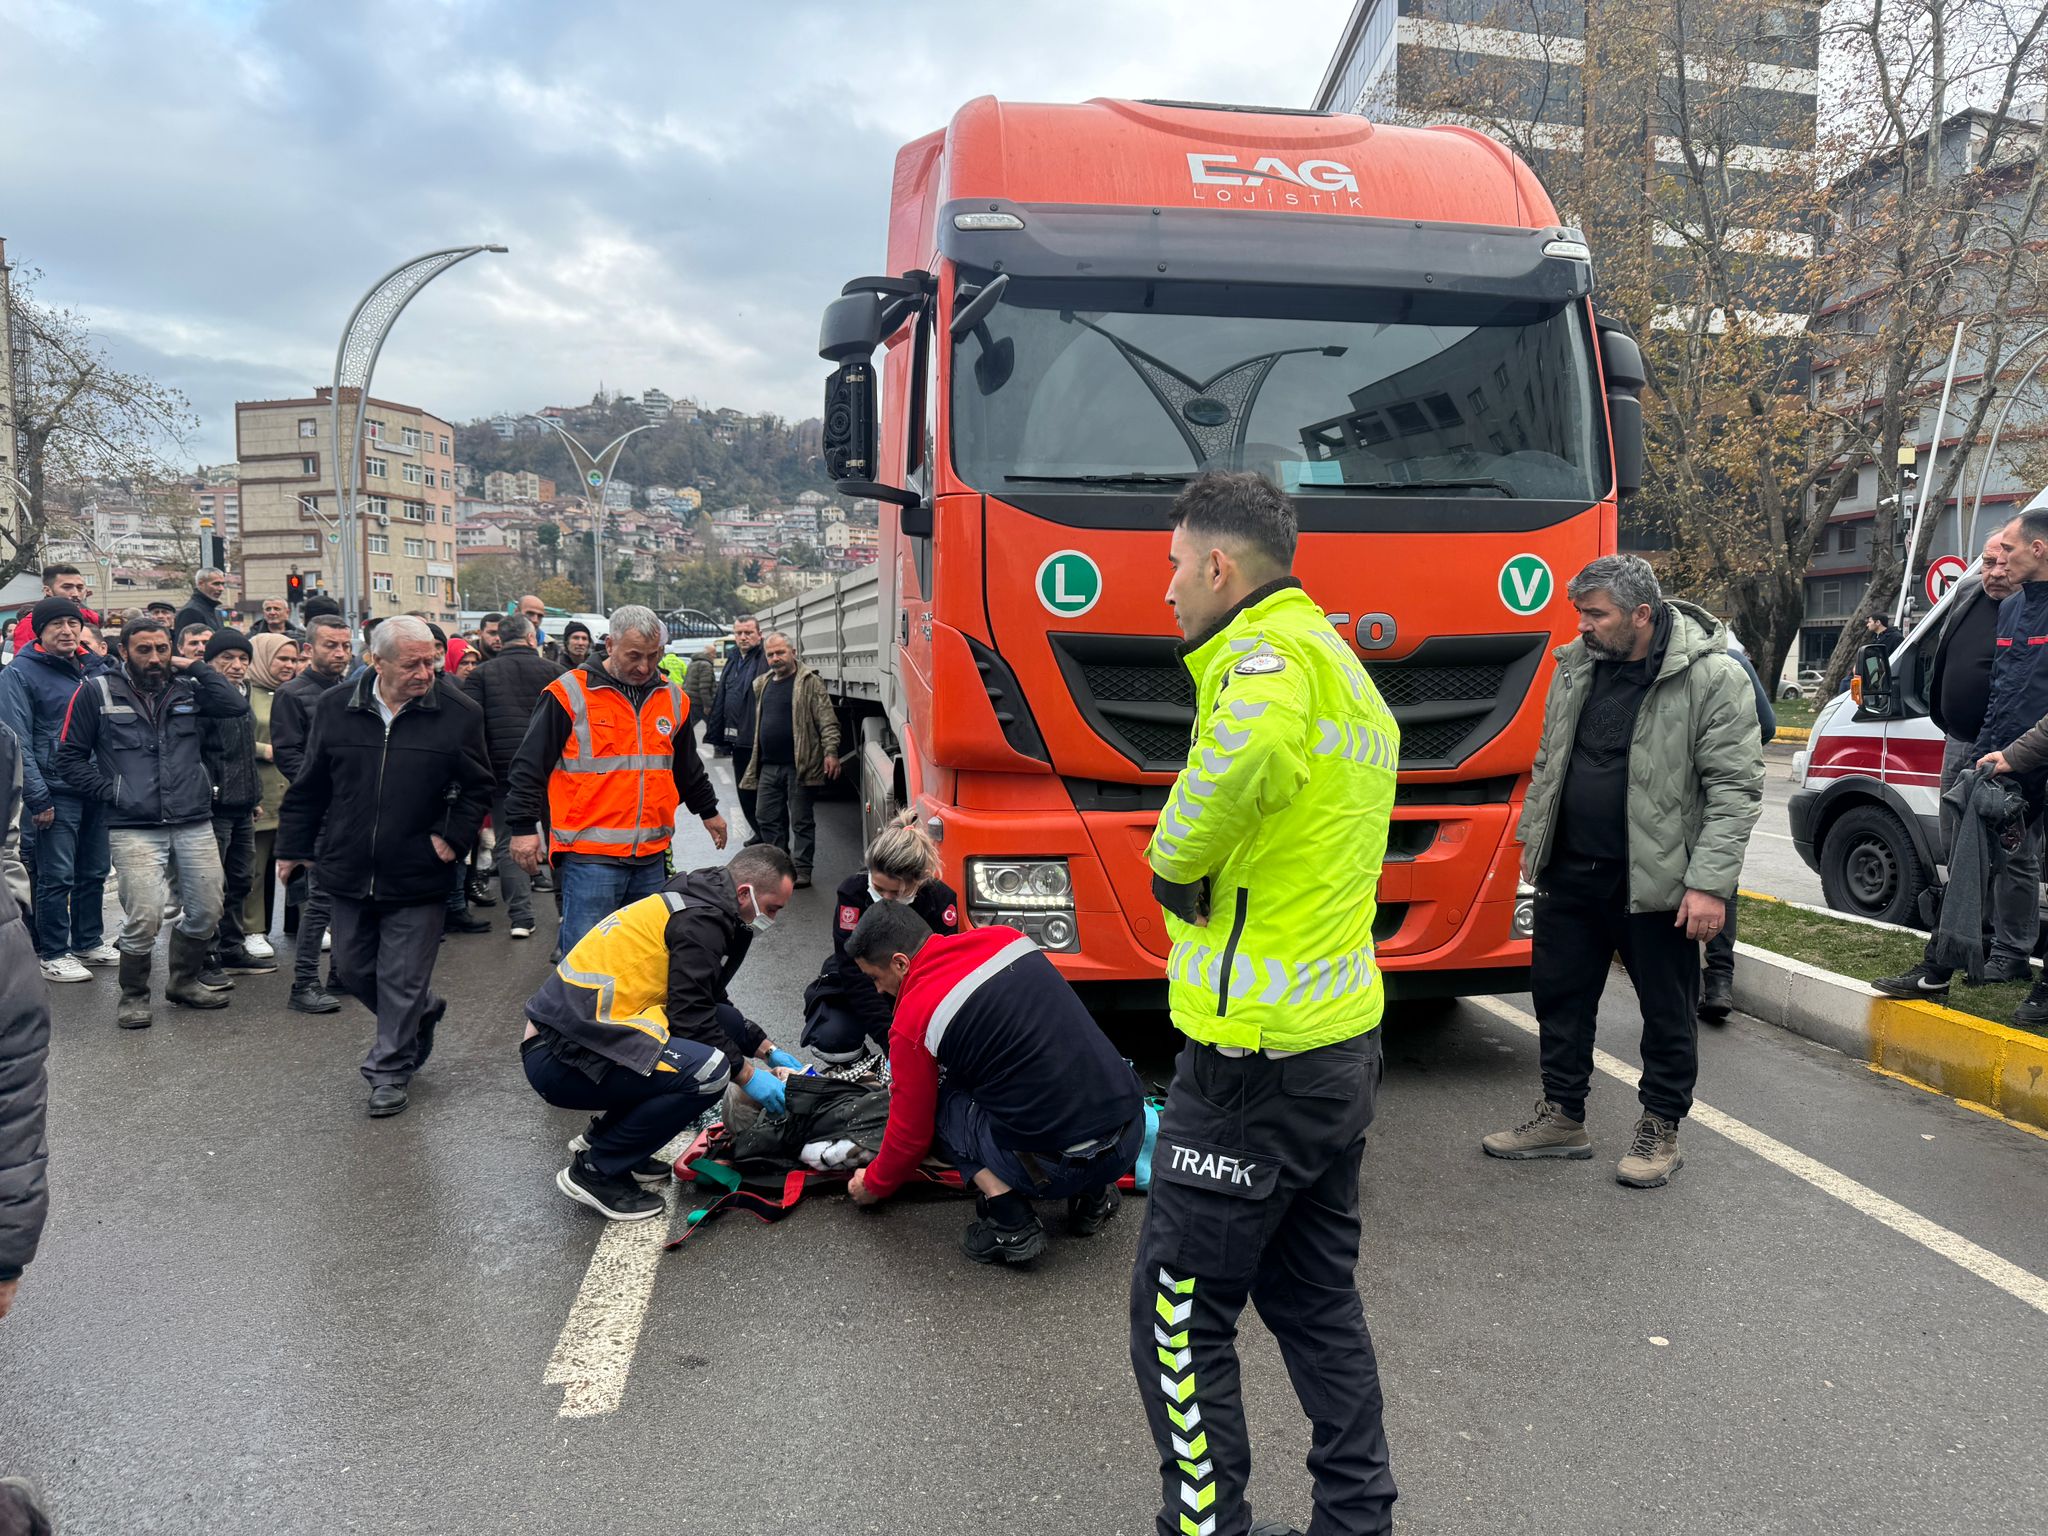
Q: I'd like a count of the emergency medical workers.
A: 3